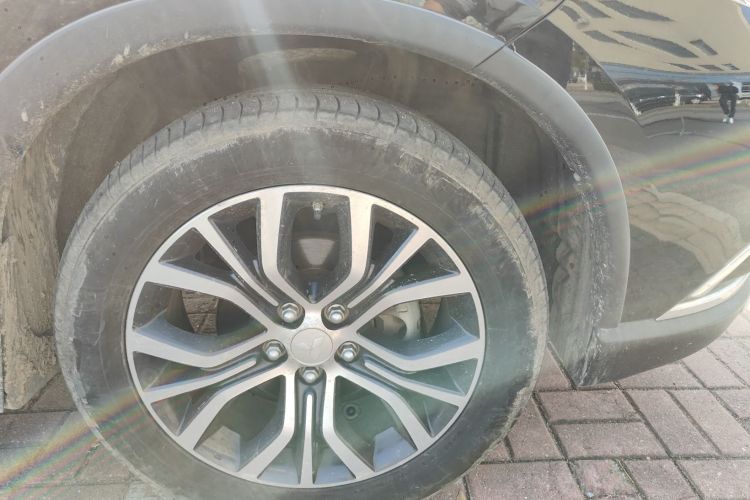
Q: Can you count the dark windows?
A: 9